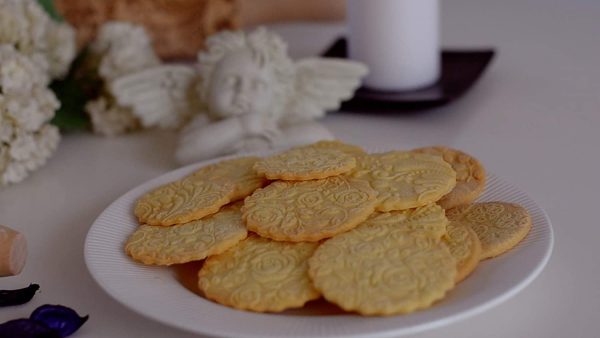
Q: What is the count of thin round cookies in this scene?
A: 13